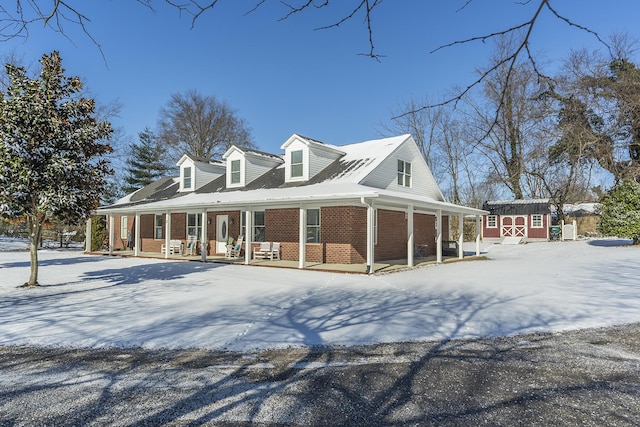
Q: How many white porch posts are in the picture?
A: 12